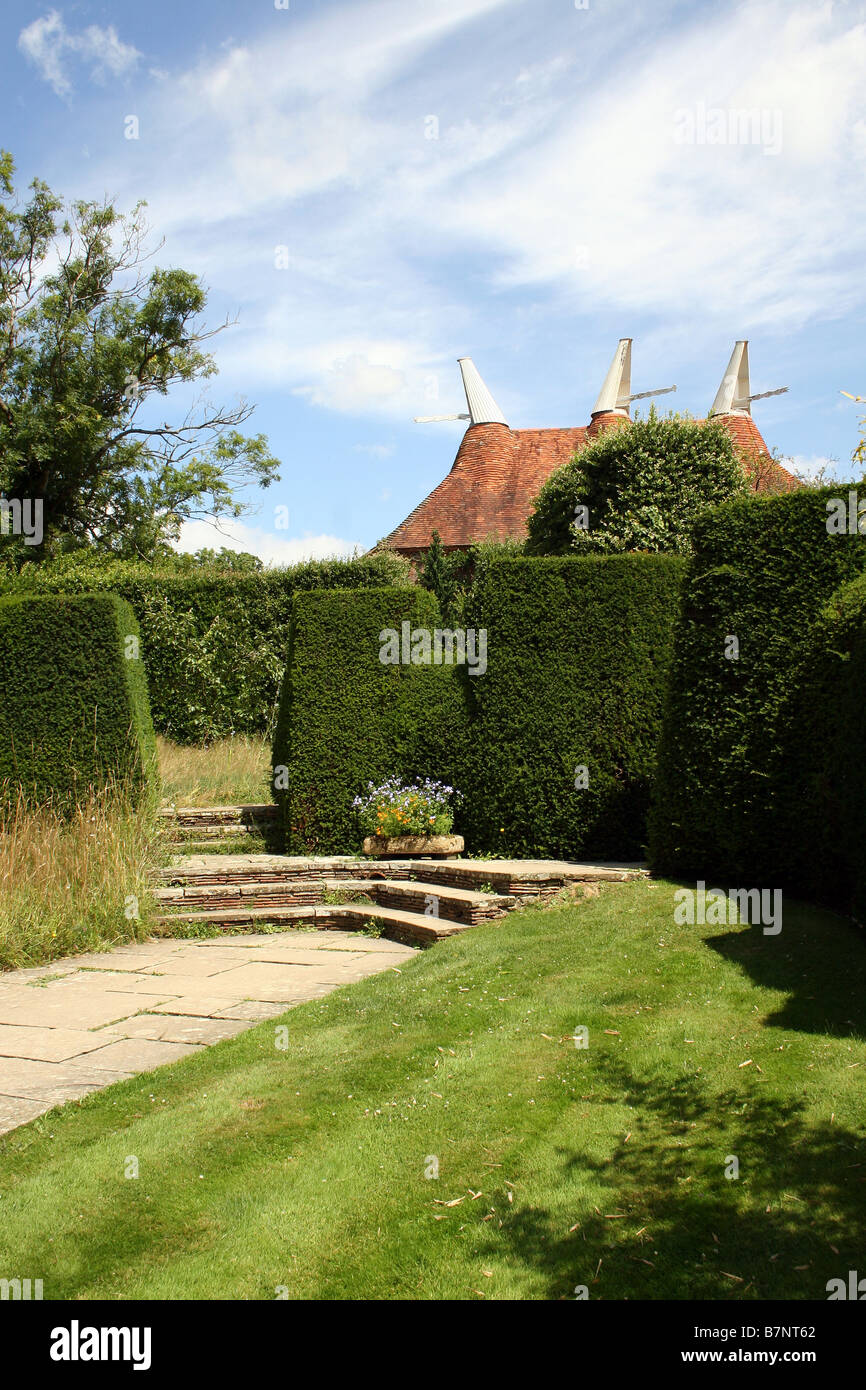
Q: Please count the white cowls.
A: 3